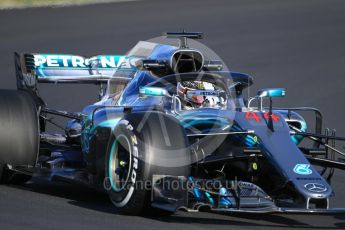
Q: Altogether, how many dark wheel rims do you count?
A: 1